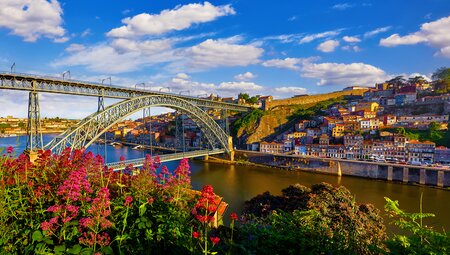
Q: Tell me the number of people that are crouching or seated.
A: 0